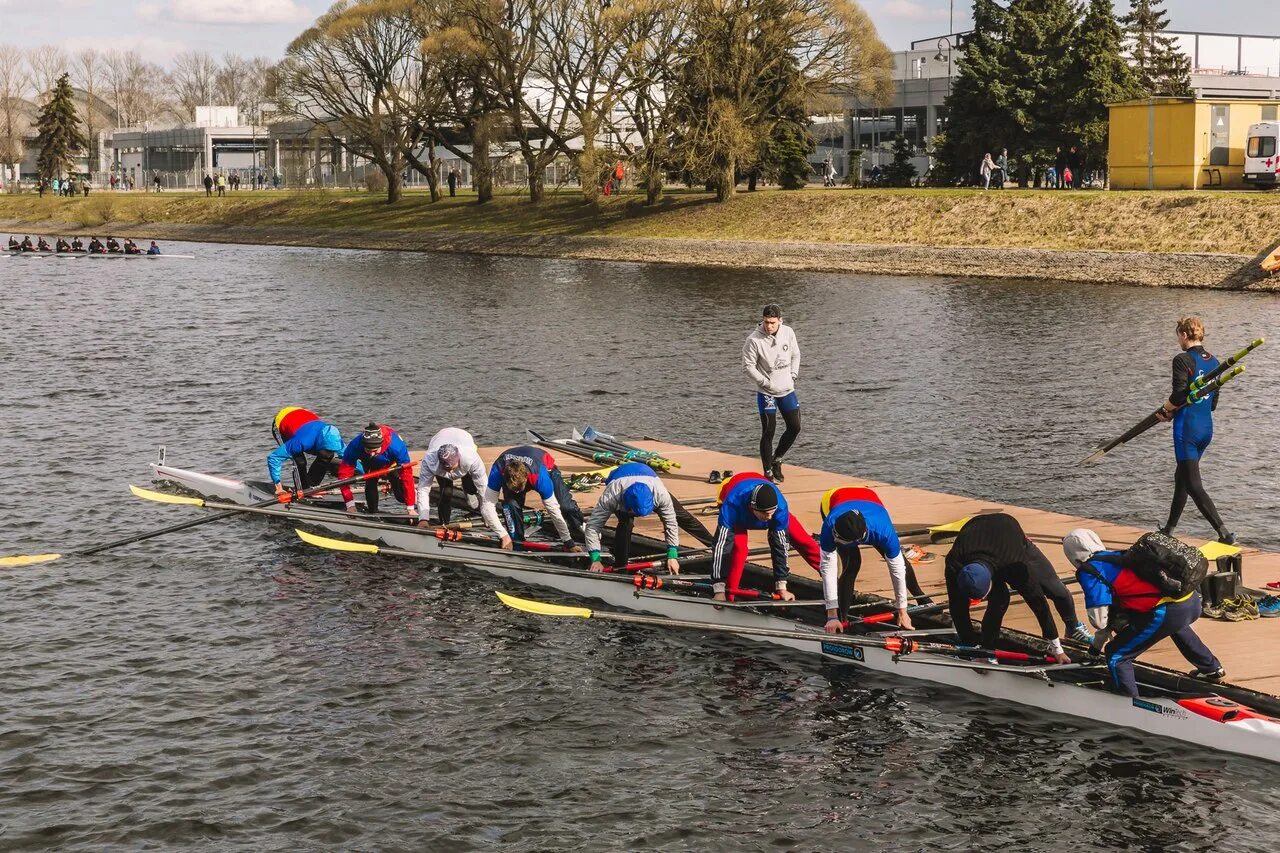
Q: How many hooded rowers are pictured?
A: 3